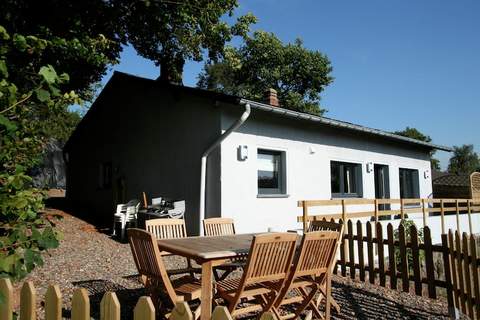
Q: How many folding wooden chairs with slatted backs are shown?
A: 6